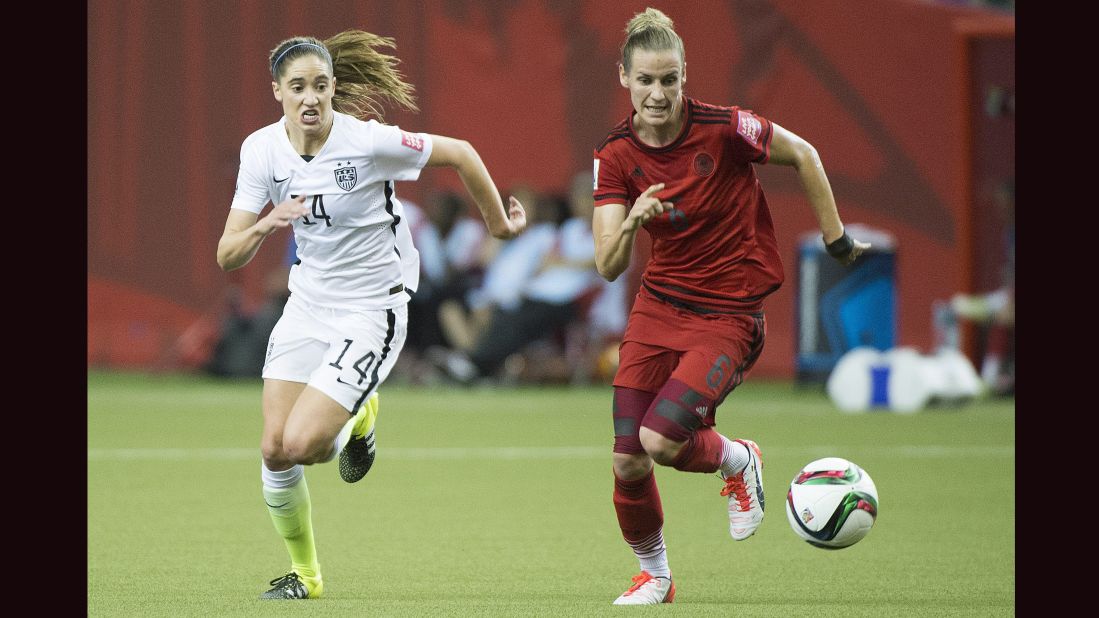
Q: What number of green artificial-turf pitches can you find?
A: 1